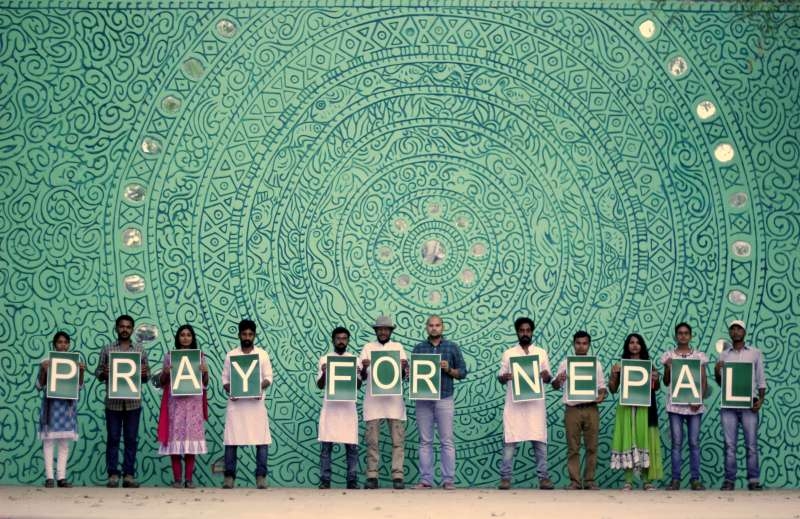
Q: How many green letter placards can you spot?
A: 12